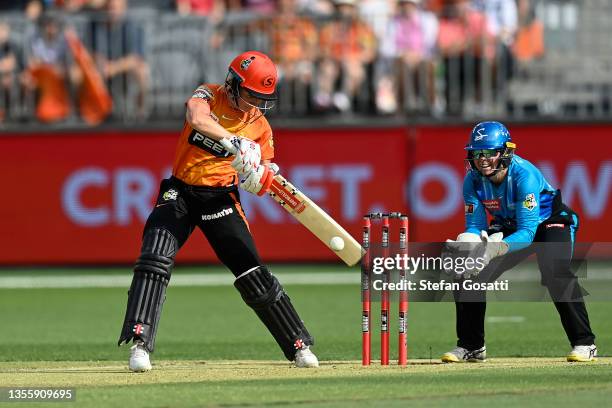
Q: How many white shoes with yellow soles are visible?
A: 2